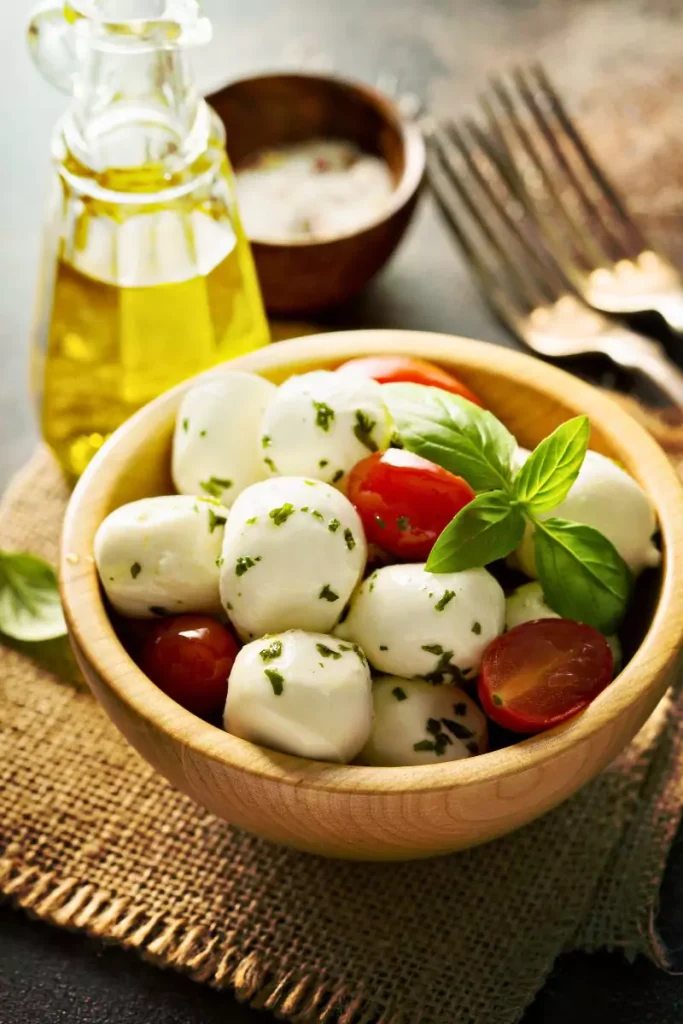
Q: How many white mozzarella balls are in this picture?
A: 9